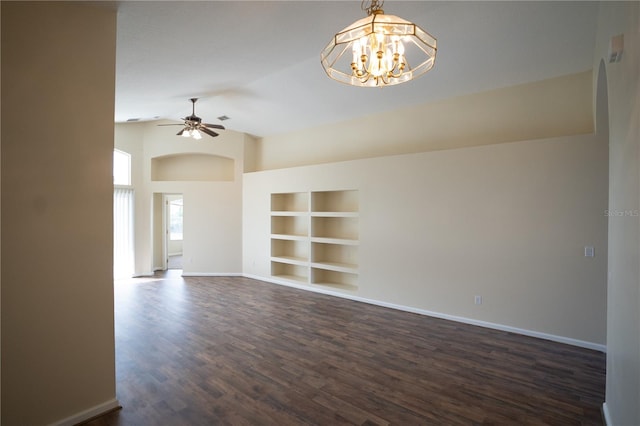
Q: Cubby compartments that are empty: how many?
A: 8